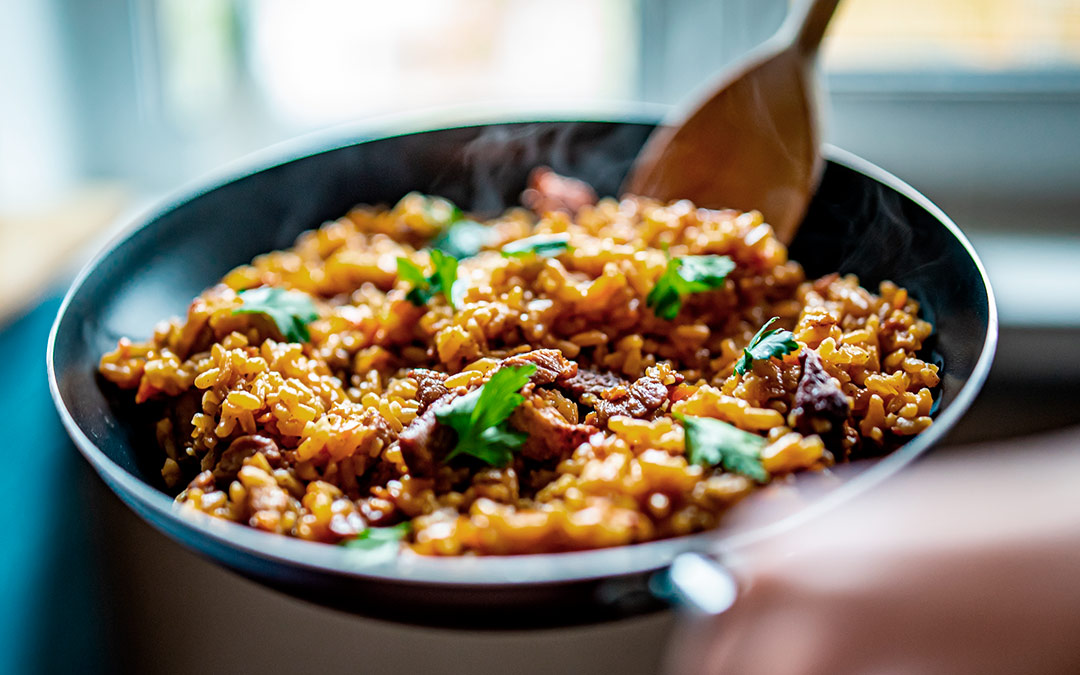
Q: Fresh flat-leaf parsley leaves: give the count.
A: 9